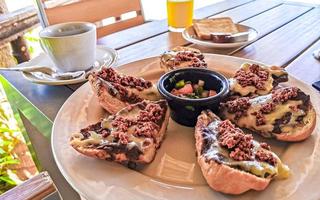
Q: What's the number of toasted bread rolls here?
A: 6